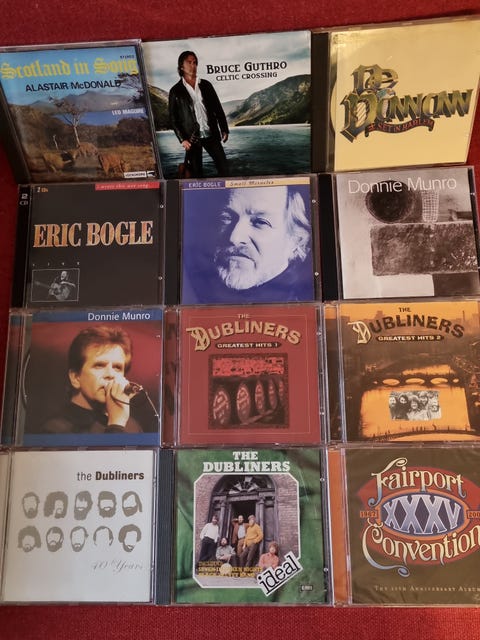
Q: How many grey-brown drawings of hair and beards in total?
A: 10